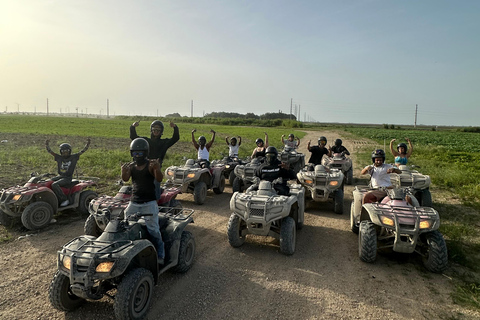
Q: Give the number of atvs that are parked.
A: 12